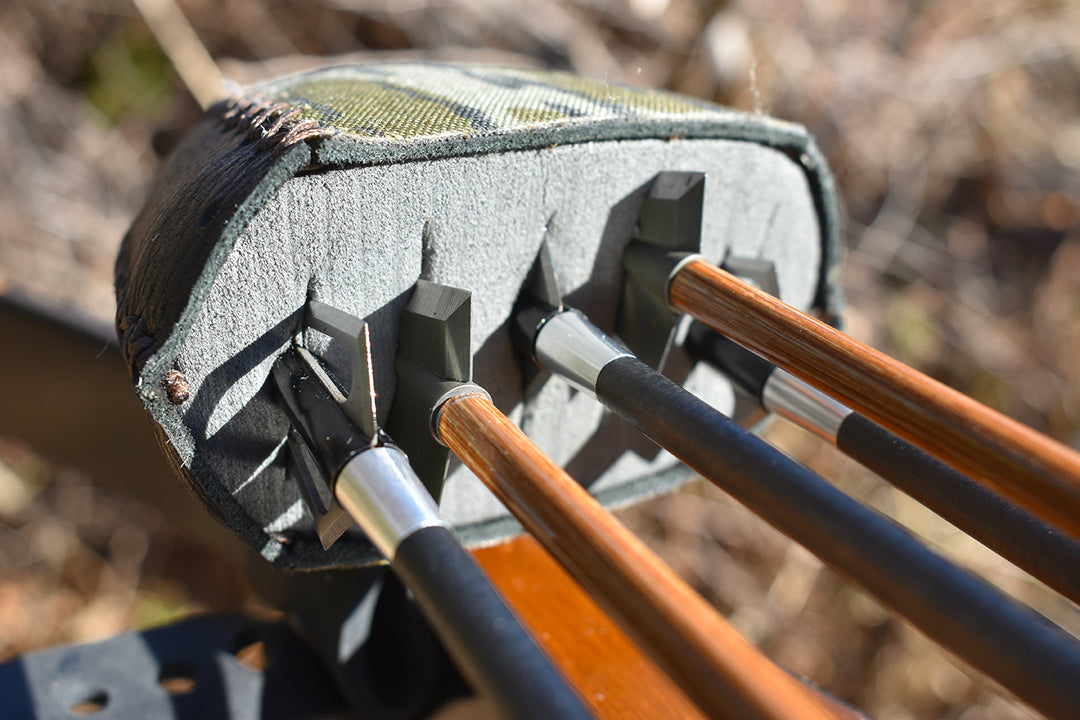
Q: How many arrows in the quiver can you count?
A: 5